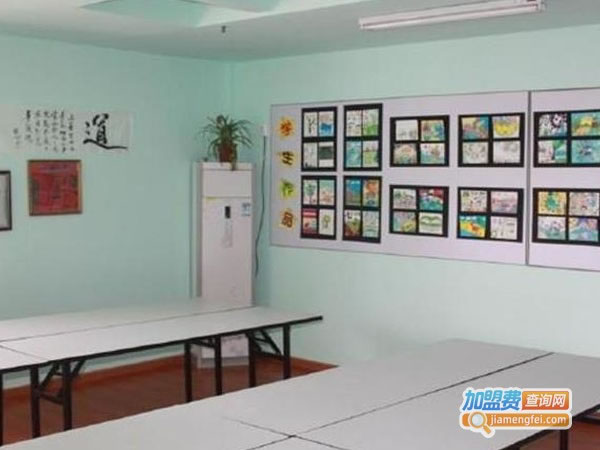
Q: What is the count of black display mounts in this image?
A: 10